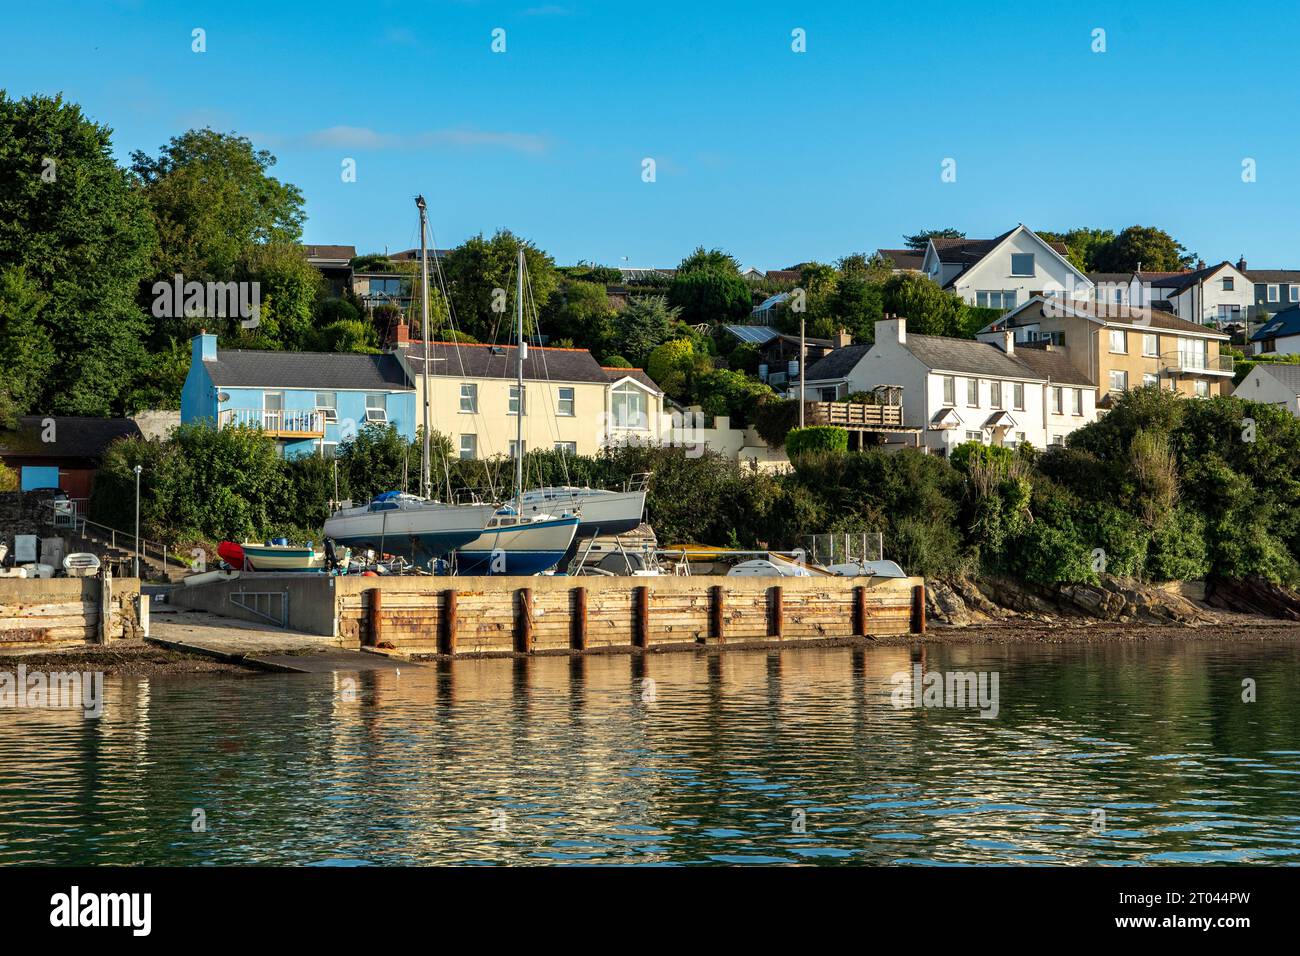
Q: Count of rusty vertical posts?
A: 9